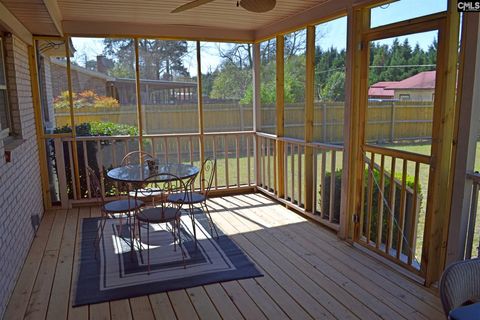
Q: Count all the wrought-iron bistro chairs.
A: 4